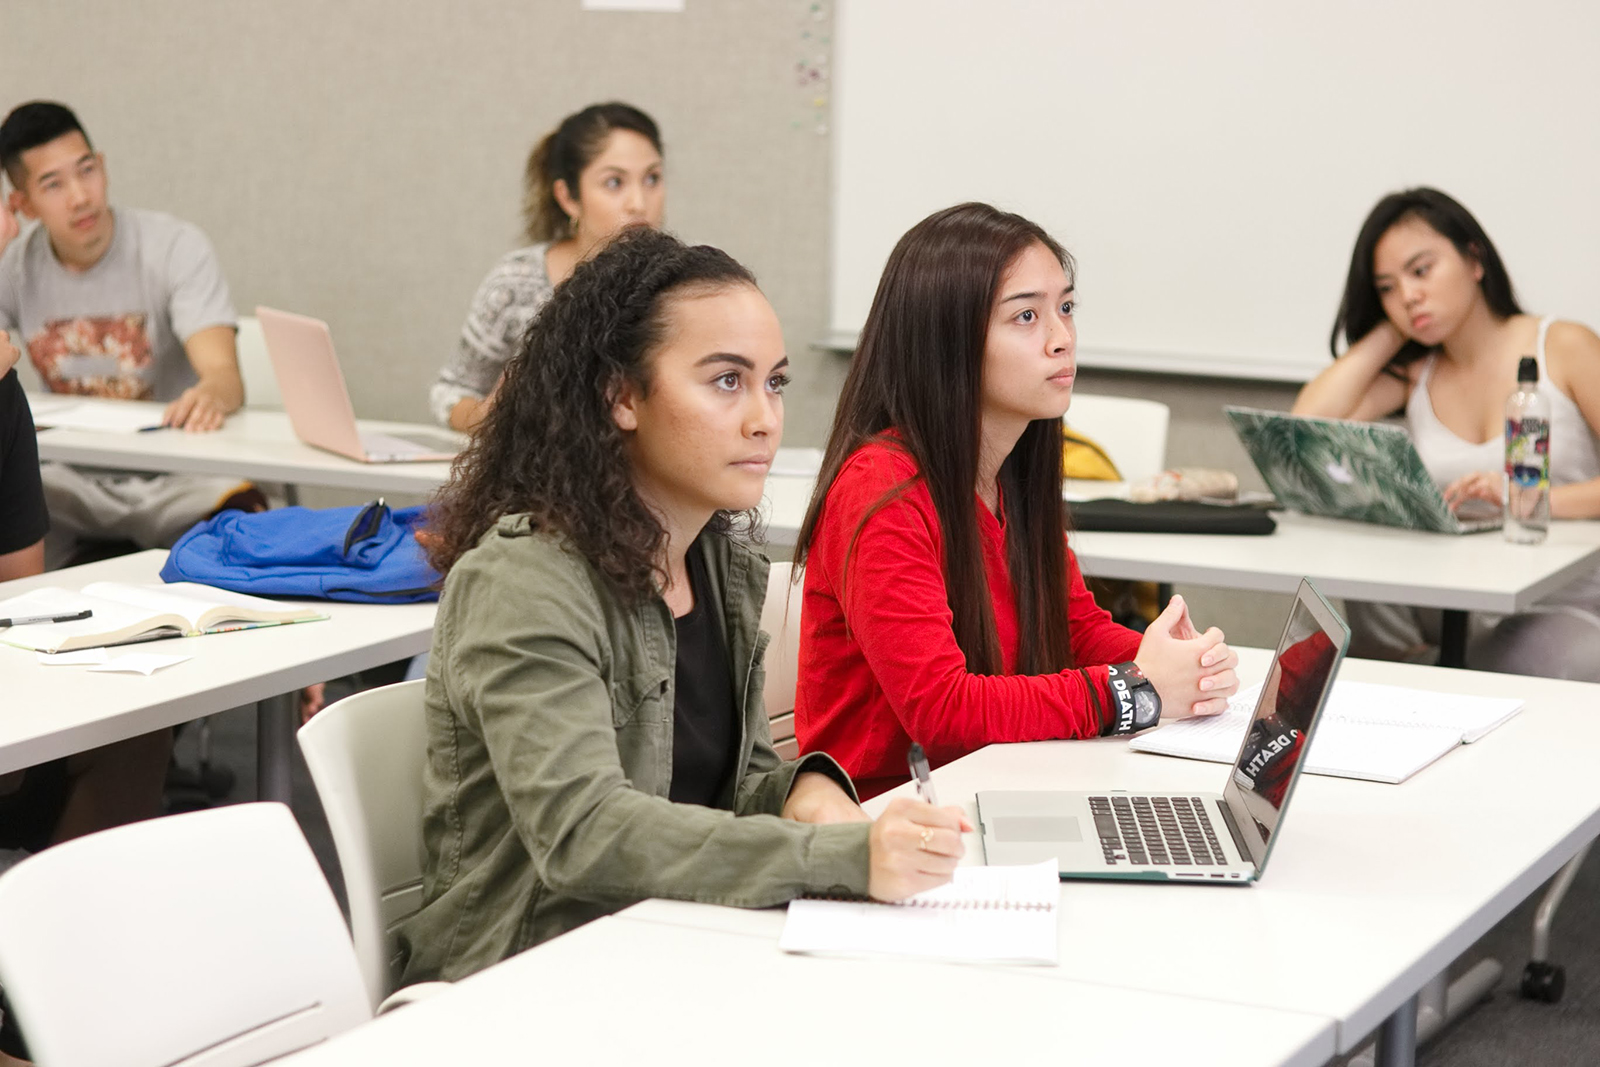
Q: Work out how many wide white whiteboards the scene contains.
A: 1